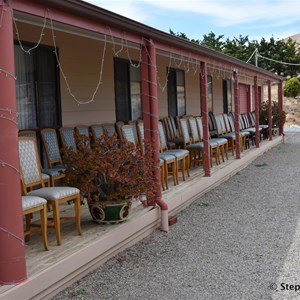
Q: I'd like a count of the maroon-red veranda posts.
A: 7